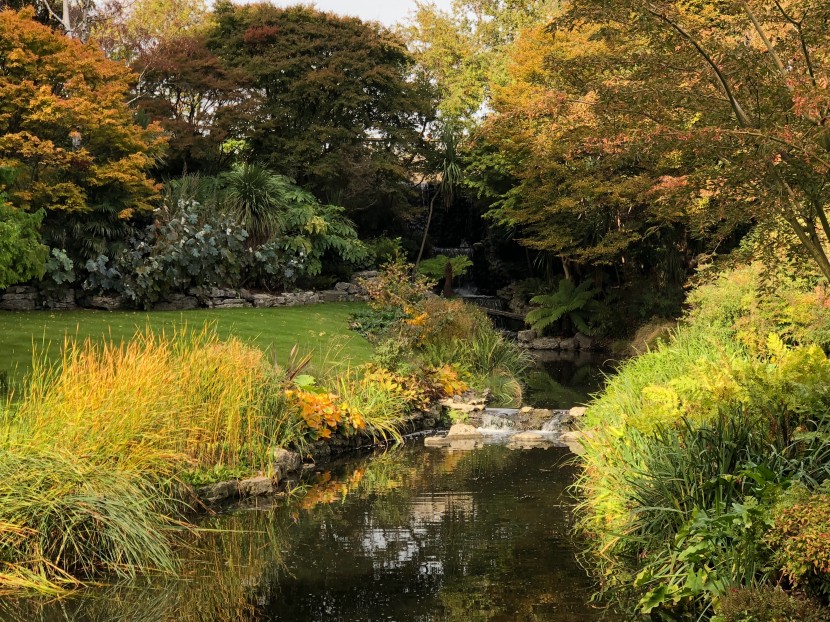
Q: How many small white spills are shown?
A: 2